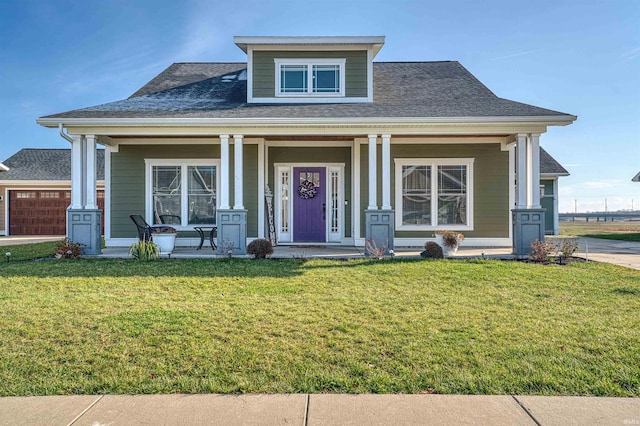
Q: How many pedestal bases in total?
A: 4